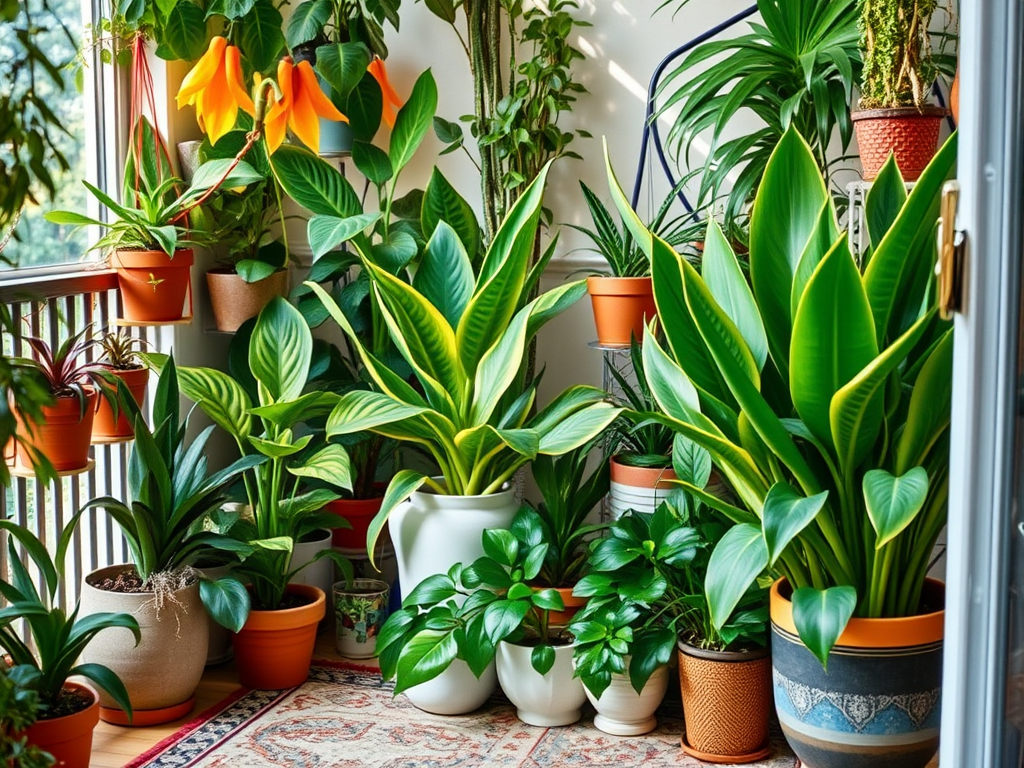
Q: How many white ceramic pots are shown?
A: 4